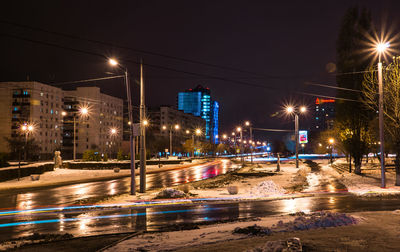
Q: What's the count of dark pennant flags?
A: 0